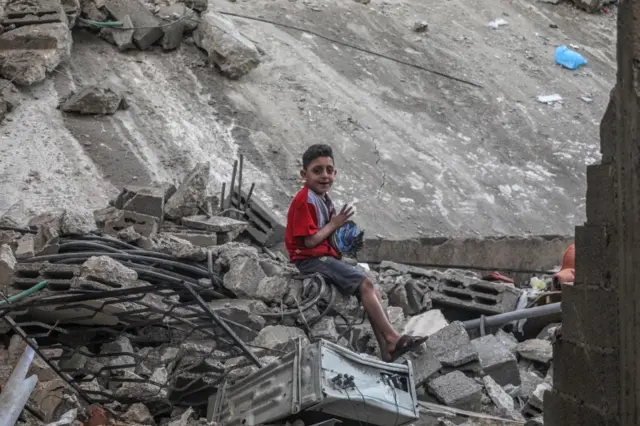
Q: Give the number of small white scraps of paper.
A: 2